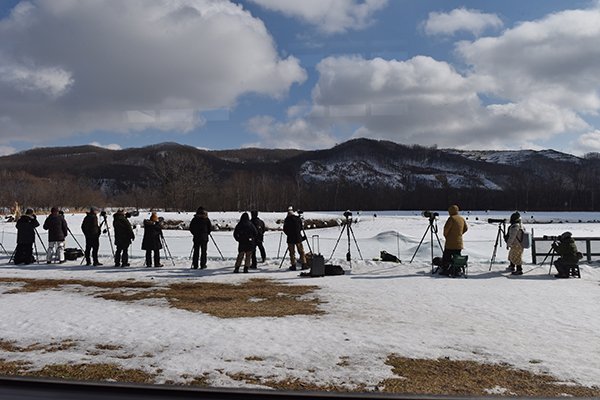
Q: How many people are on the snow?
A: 12